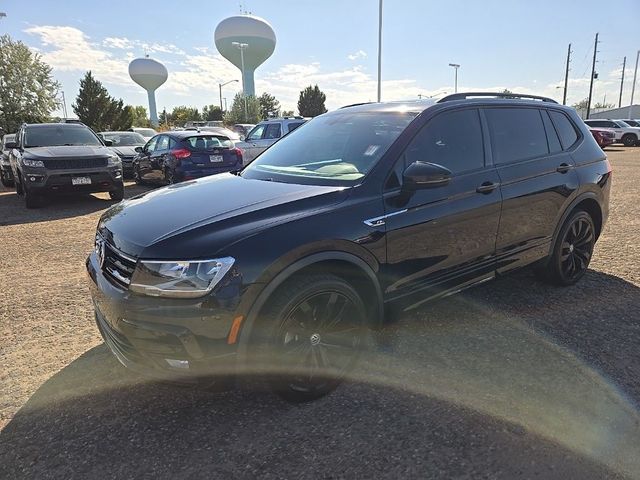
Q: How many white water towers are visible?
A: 2